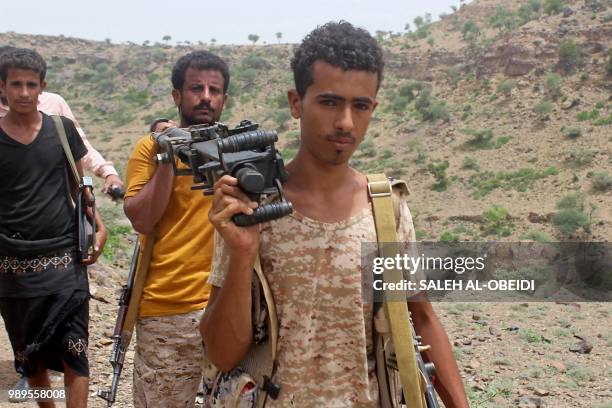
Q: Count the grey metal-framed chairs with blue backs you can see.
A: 0